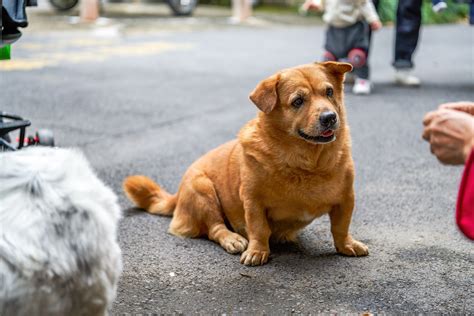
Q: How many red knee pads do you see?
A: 2